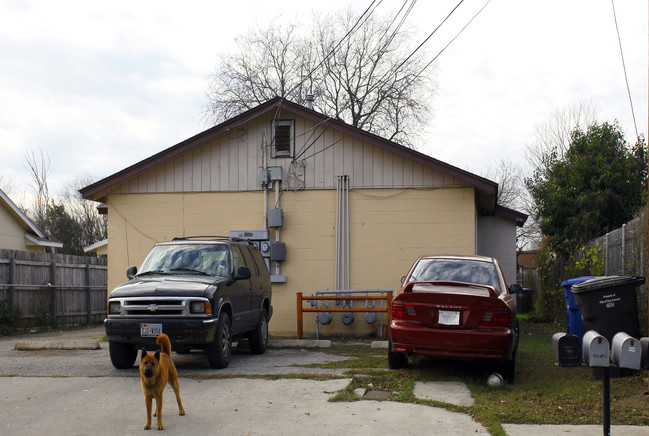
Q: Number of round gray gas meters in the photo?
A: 3